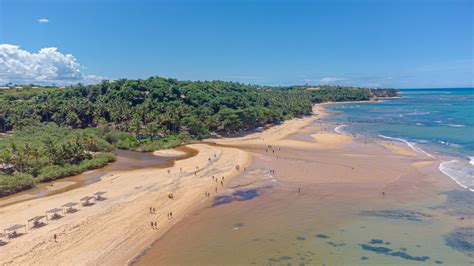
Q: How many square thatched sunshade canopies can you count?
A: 7